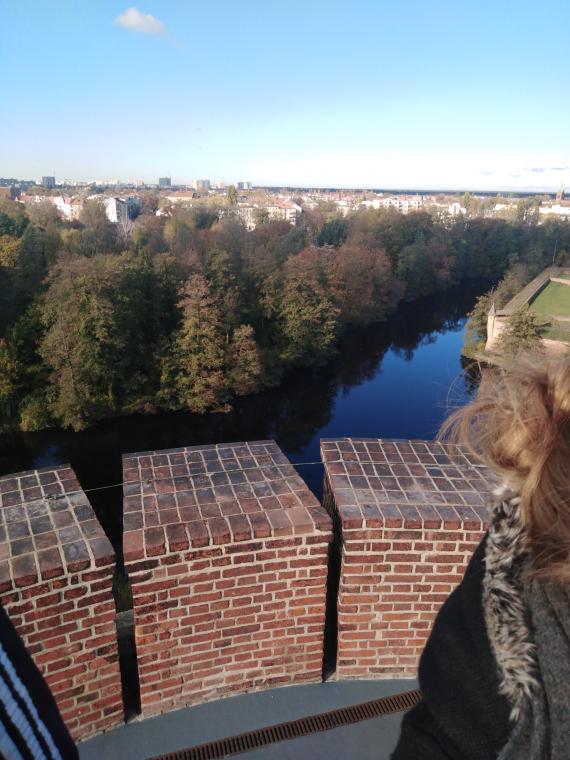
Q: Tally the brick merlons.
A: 3